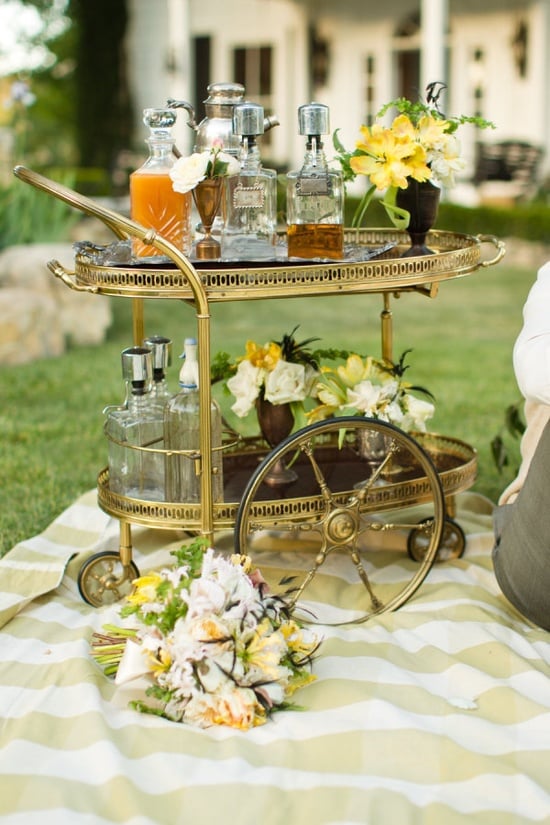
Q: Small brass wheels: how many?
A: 2